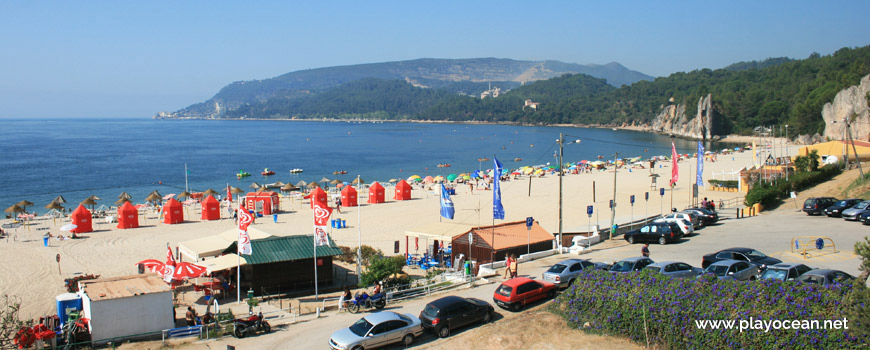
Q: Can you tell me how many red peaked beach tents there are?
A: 8